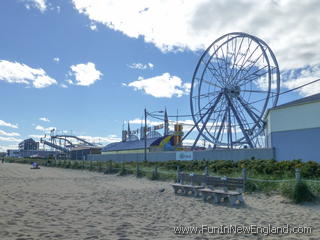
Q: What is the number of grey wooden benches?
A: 2